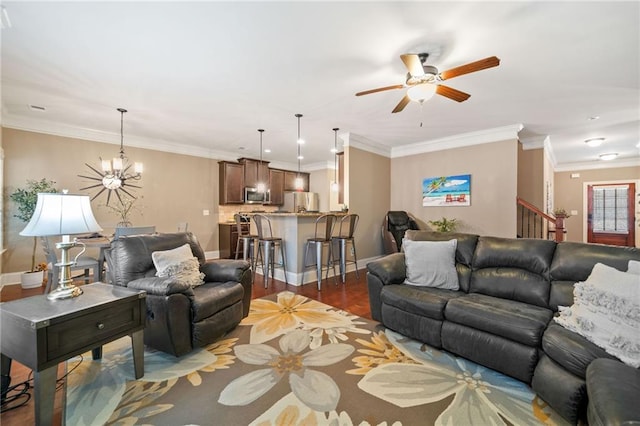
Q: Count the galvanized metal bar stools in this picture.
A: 4